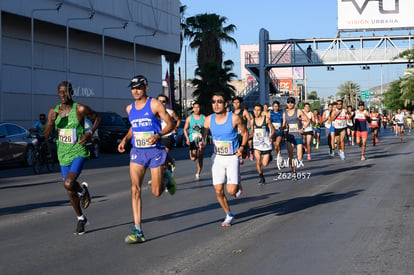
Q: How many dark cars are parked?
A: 2